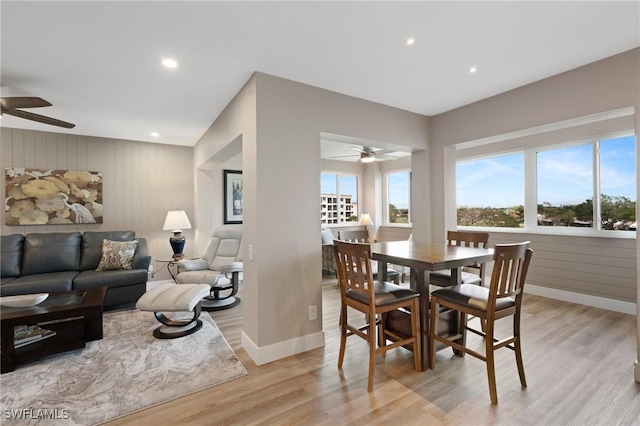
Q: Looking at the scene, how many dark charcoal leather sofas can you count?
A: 1